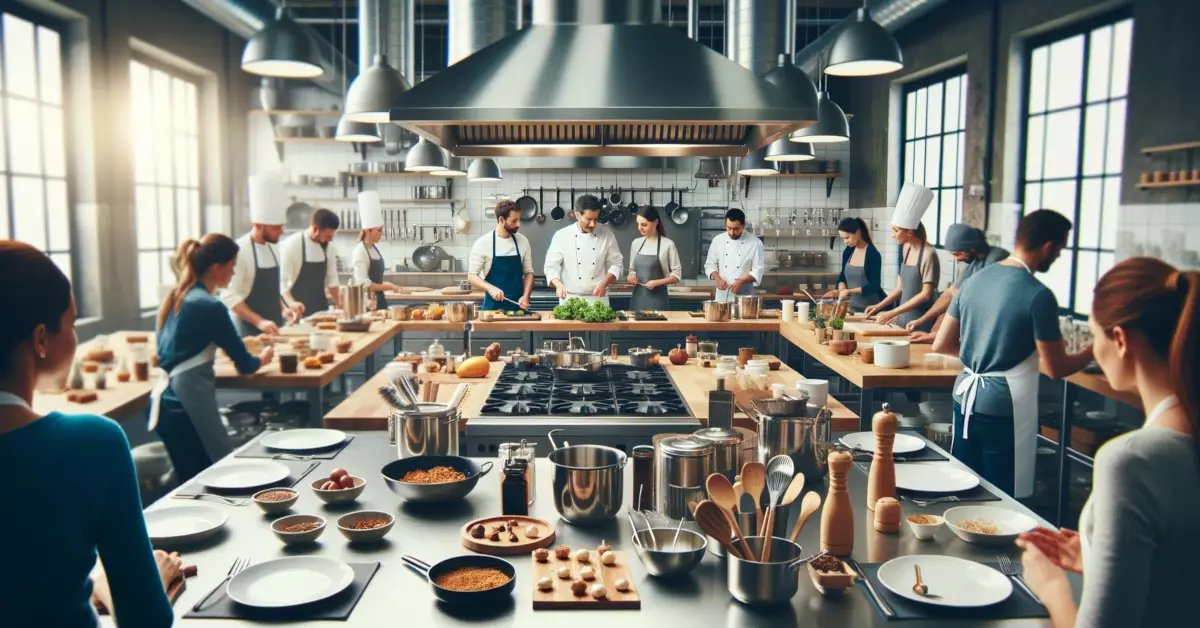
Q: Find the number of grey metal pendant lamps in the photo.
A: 11